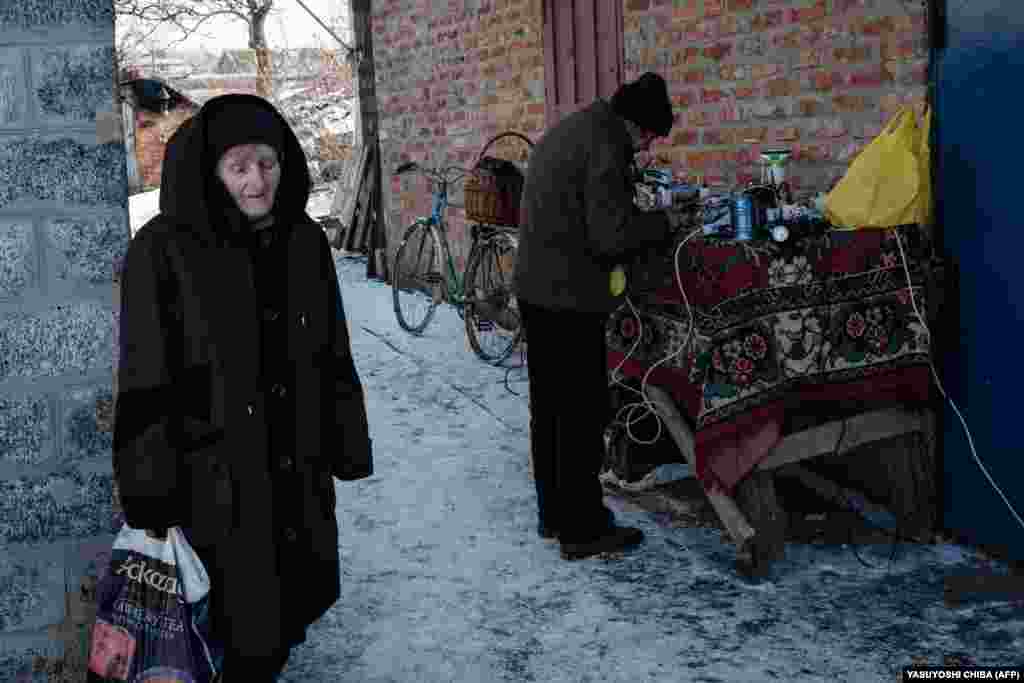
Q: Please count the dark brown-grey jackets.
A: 1